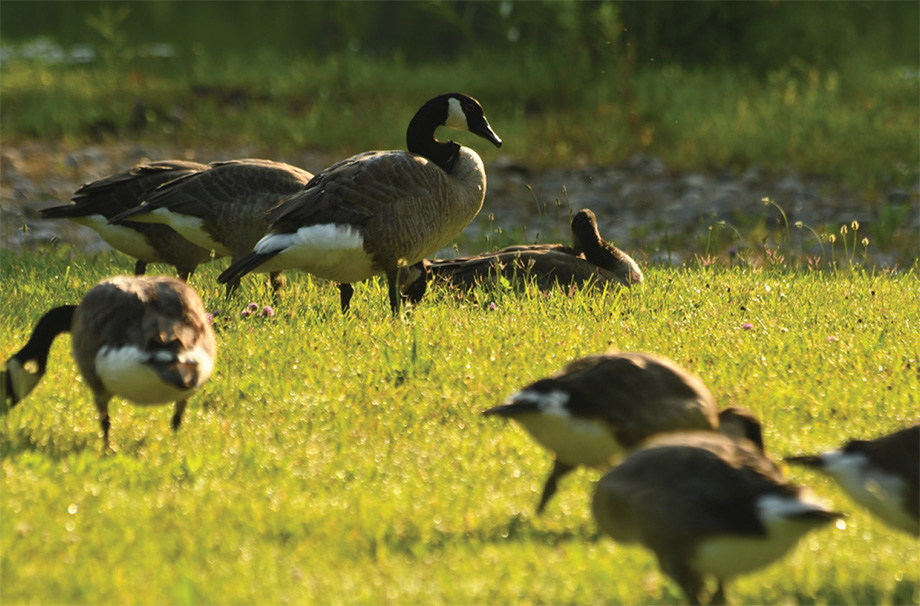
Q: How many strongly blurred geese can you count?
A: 3